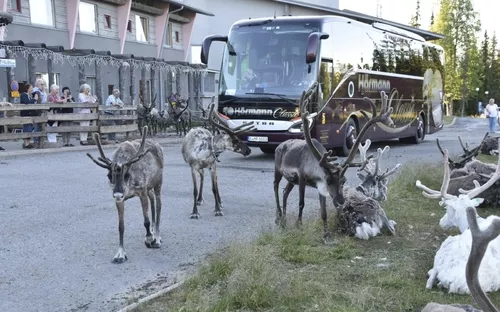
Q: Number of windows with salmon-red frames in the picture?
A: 4